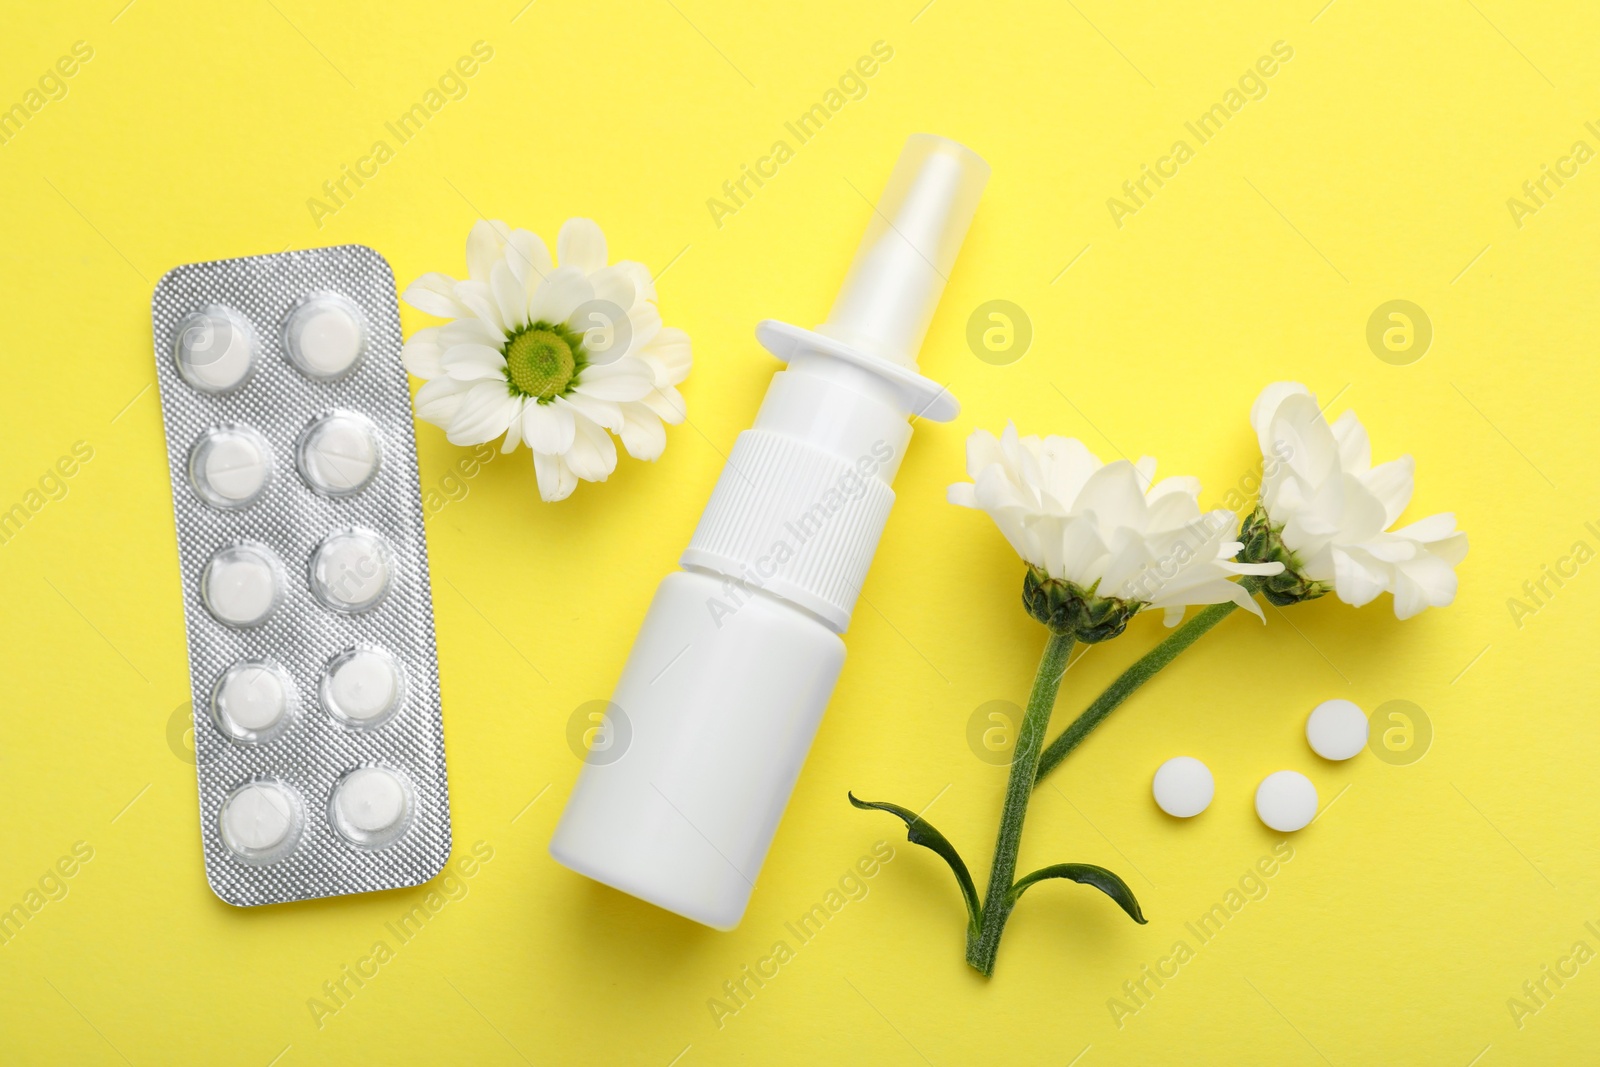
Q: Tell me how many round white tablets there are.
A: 13